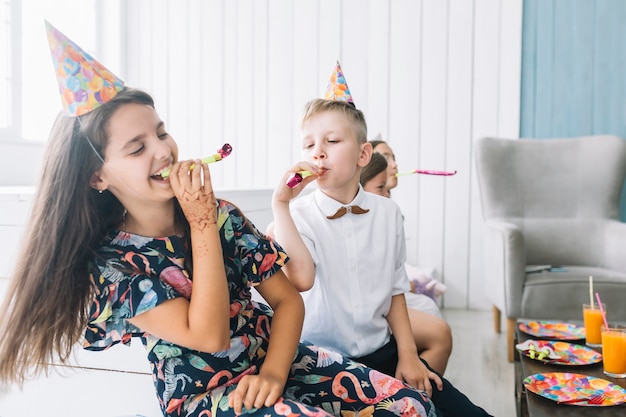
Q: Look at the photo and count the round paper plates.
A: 3